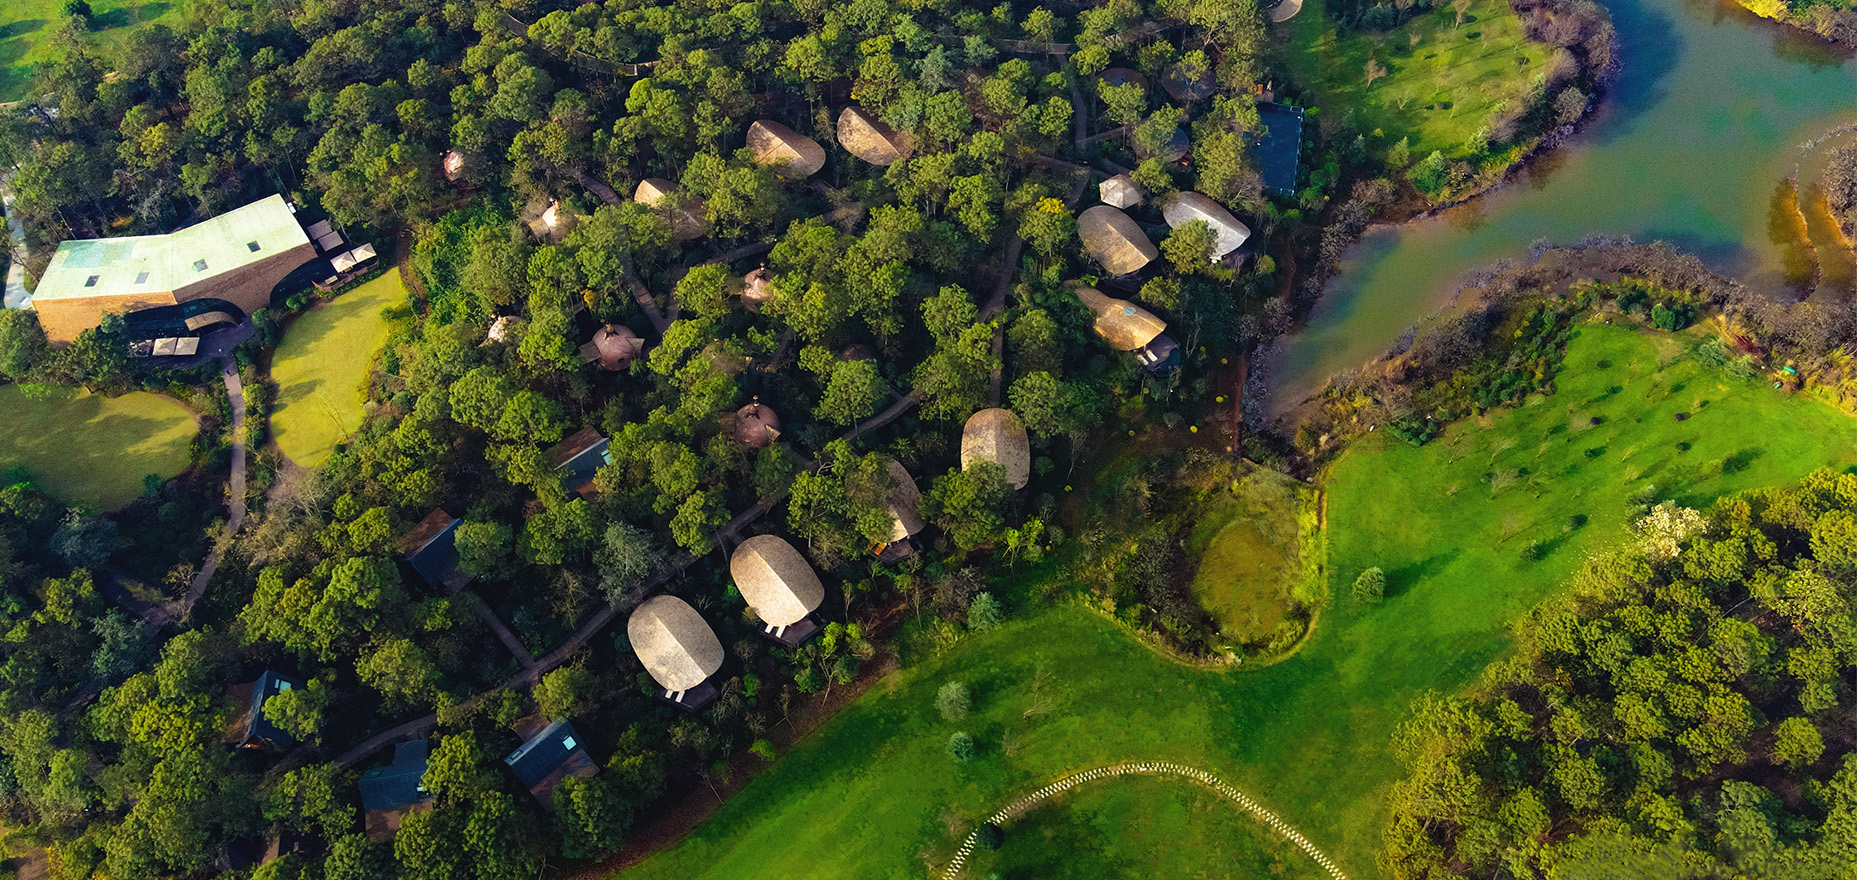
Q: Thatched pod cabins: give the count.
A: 10